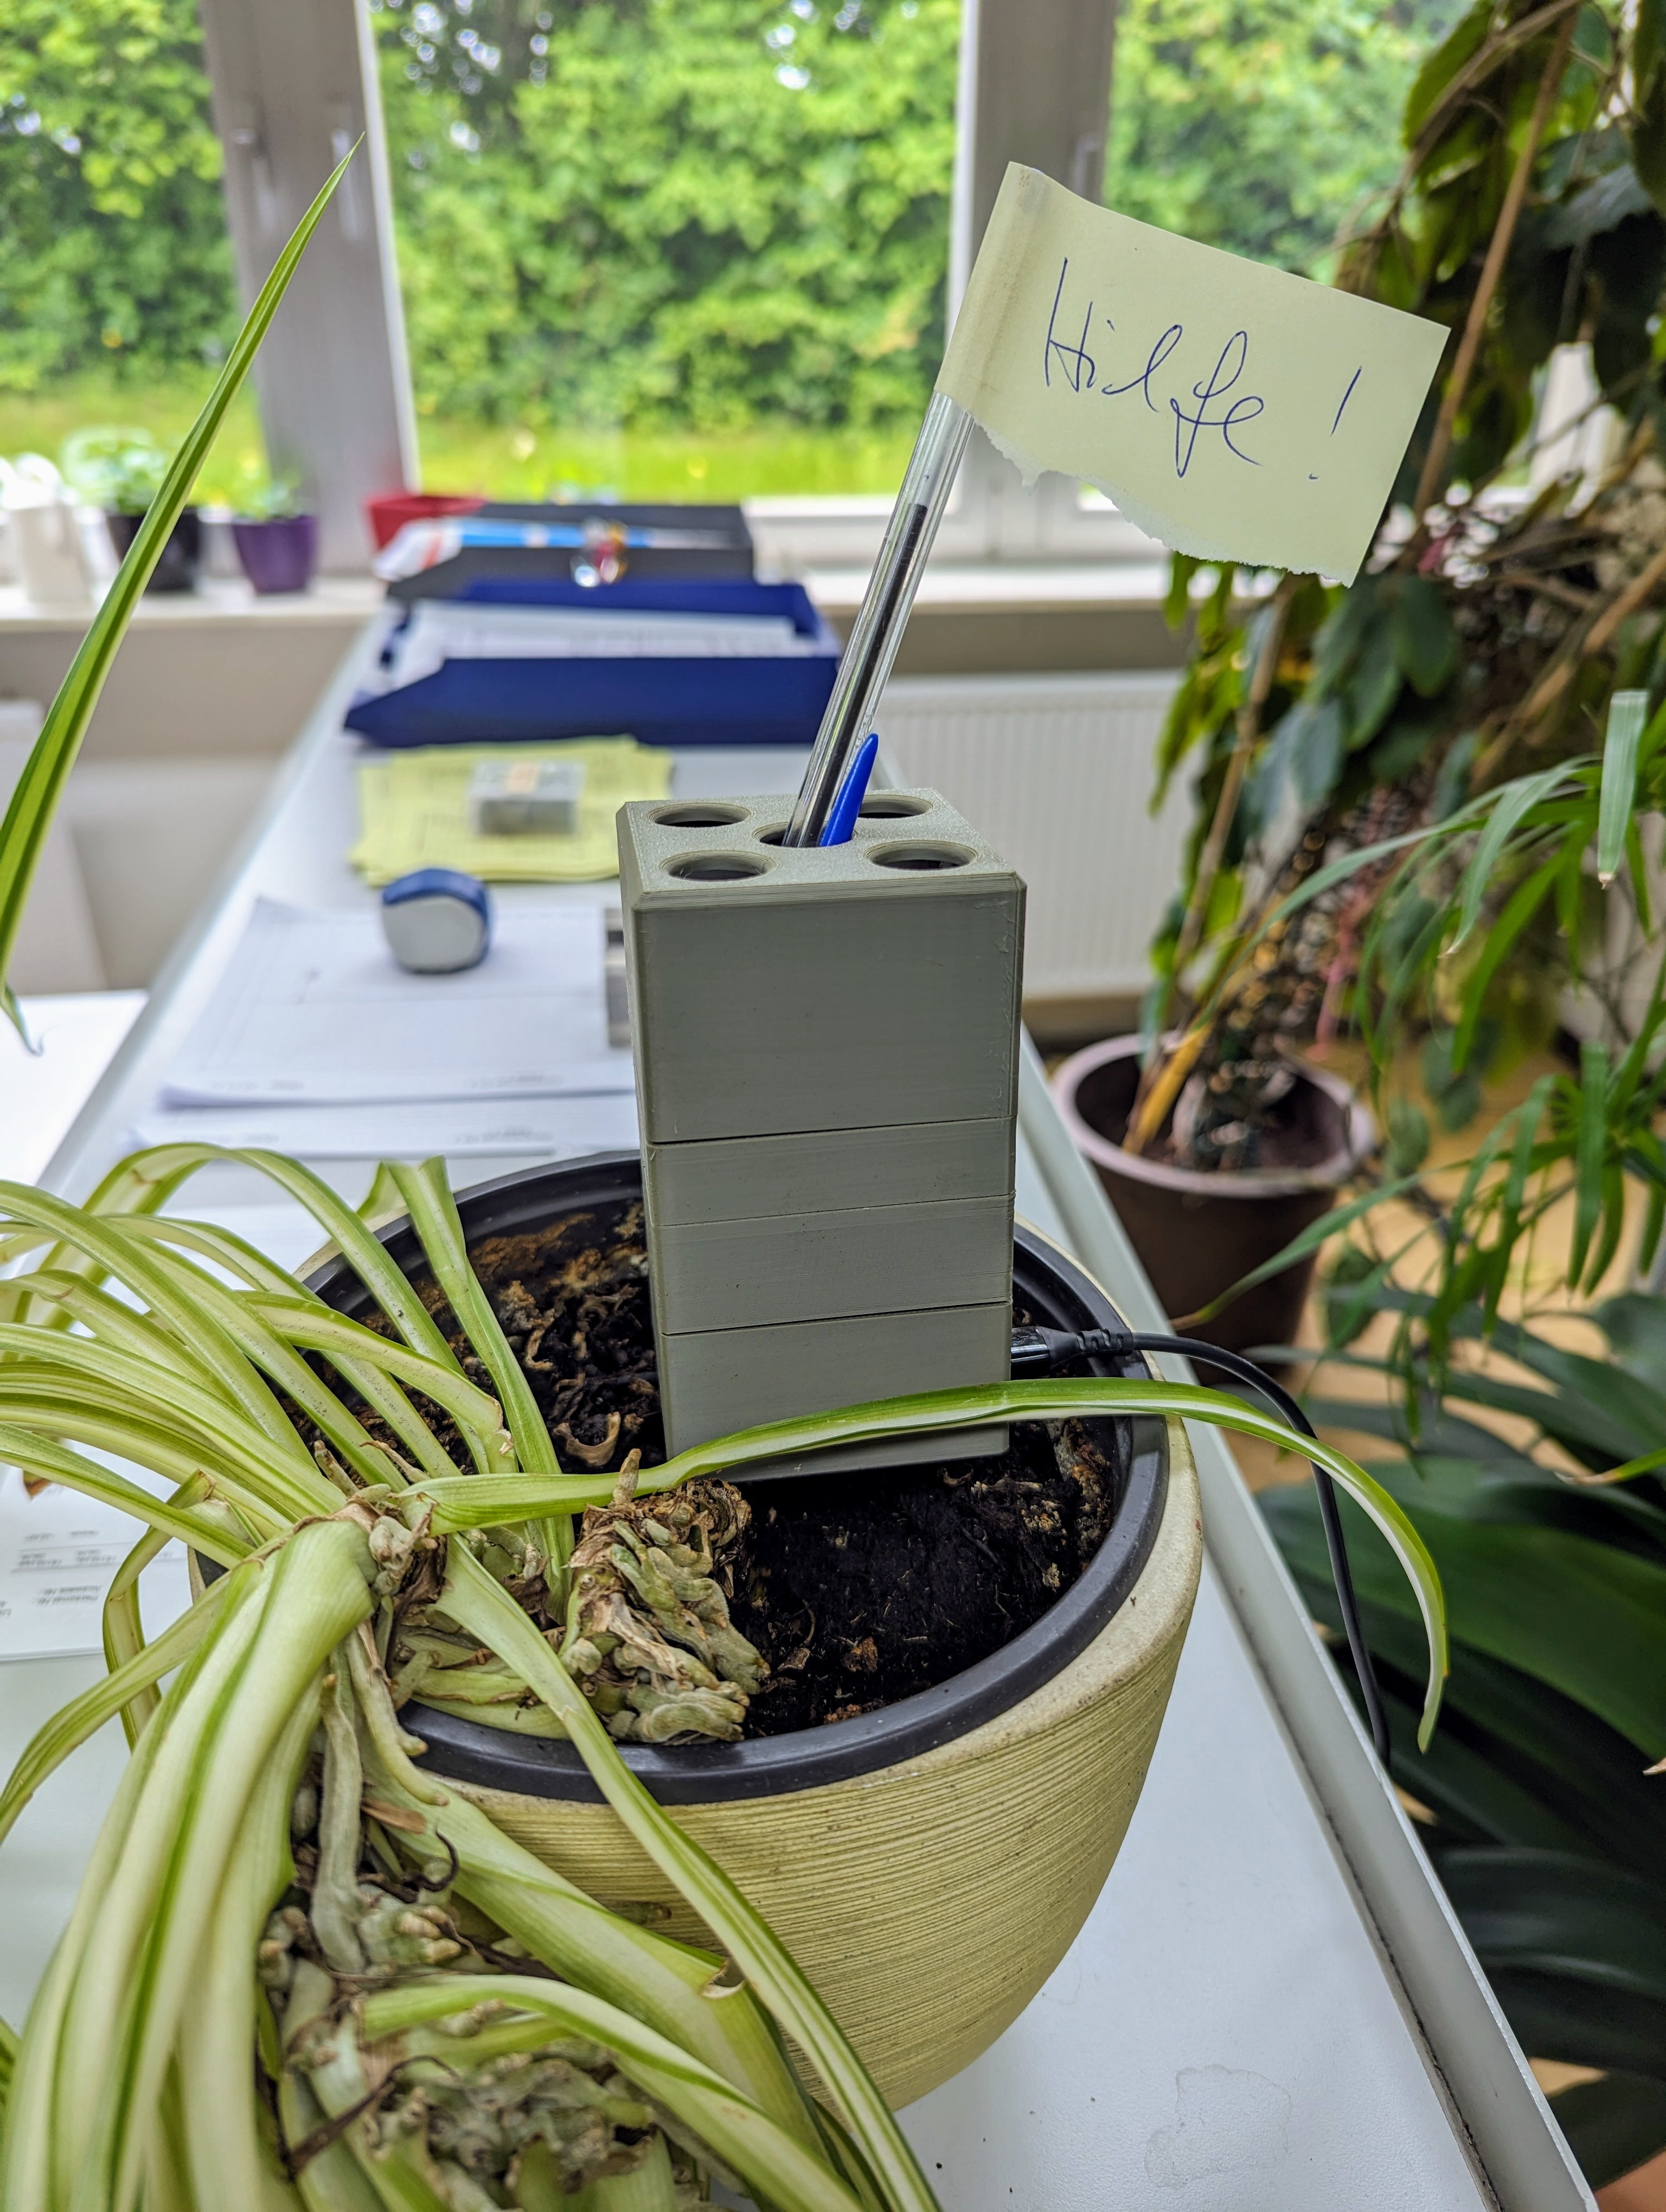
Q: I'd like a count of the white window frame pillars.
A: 2